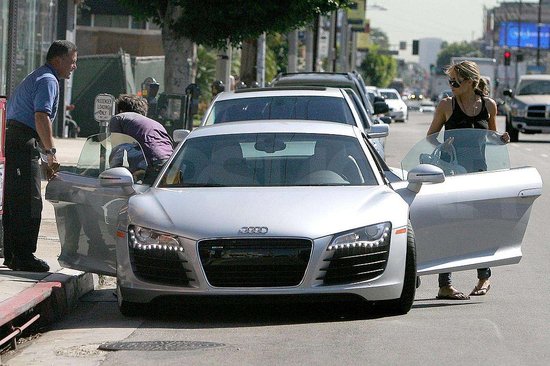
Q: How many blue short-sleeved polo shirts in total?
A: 1